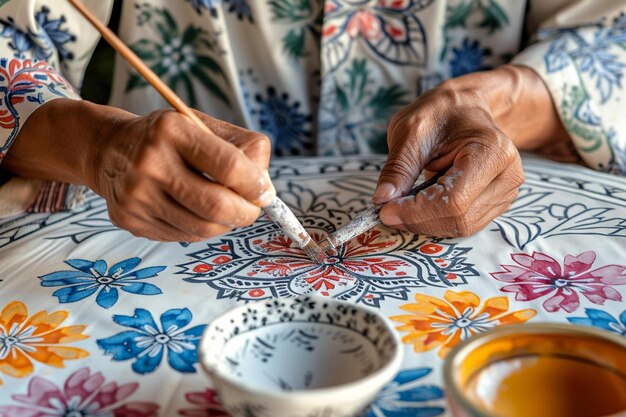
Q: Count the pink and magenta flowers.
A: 3